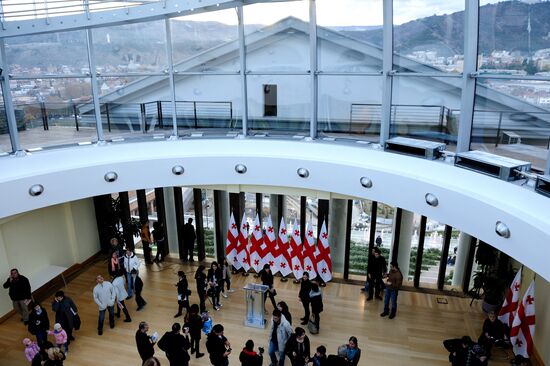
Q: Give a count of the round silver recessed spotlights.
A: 8